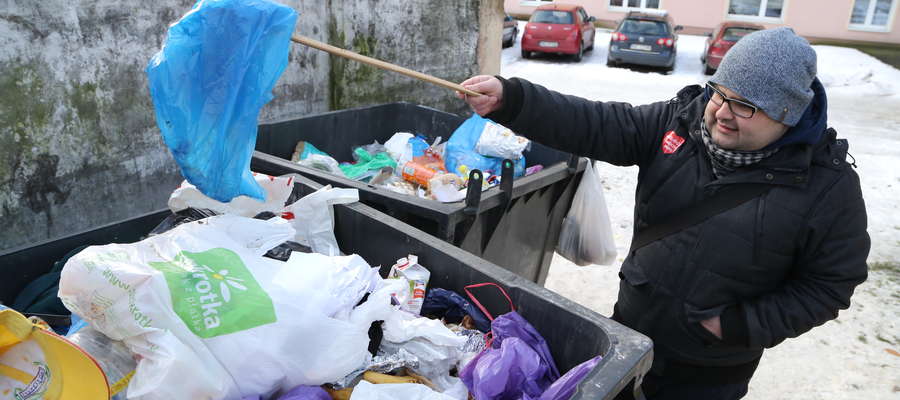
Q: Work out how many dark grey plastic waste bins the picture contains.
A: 2